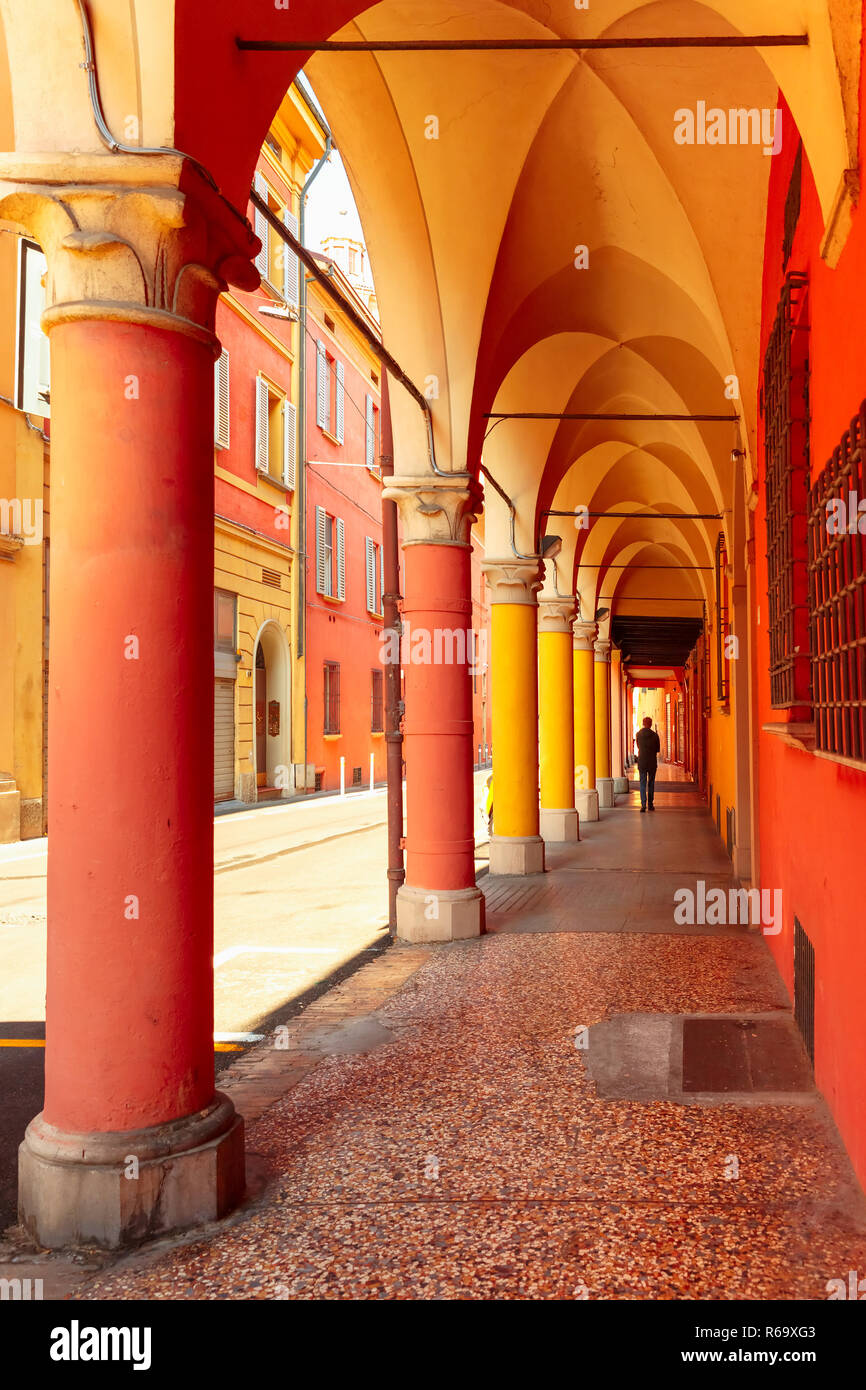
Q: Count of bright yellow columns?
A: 4